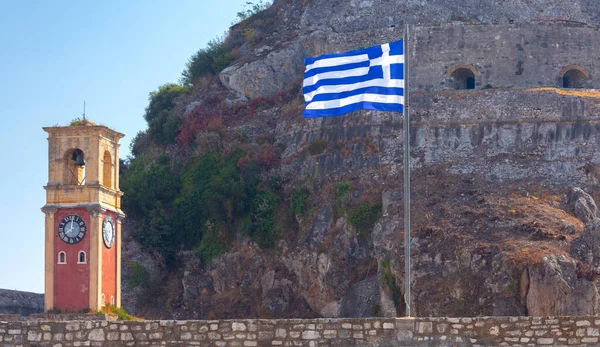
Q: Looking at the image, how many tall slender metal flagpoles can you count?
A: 1